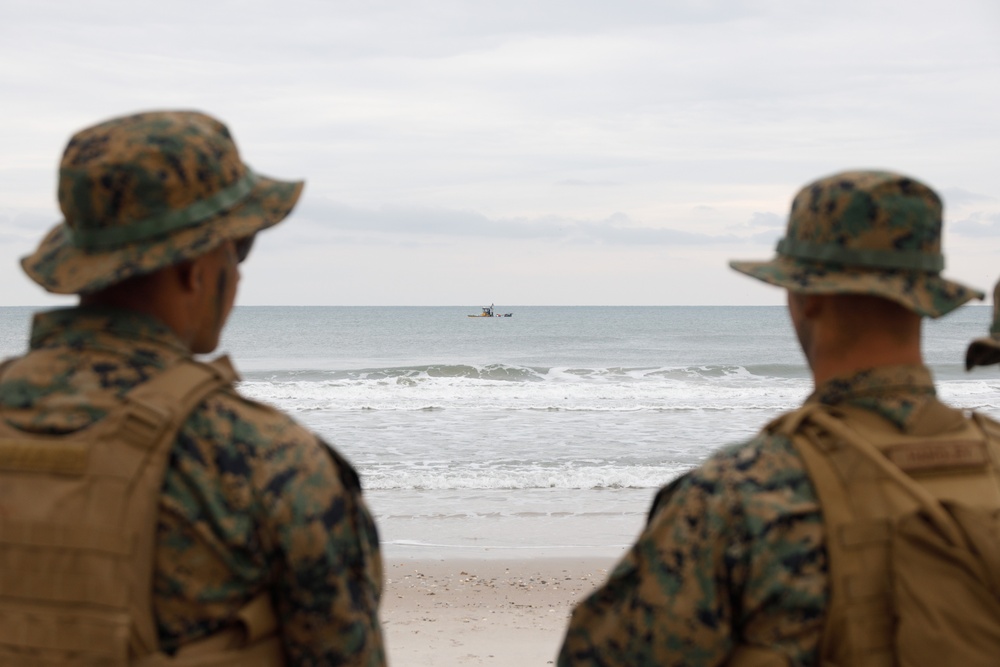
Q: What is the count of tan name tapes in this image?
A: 1